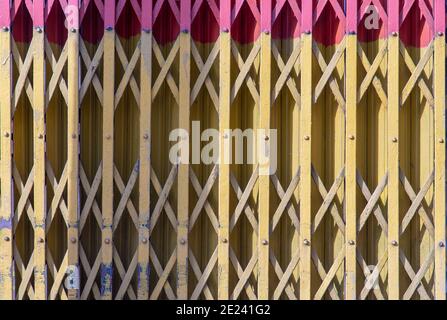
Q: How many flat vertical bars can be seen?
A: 12